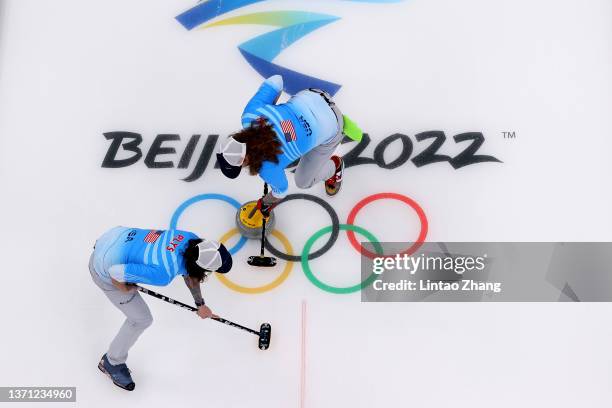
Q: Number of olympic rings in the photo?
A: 5